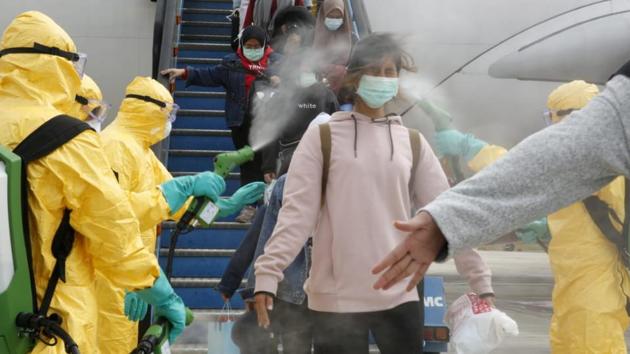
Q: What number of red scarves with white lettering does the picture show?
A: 1